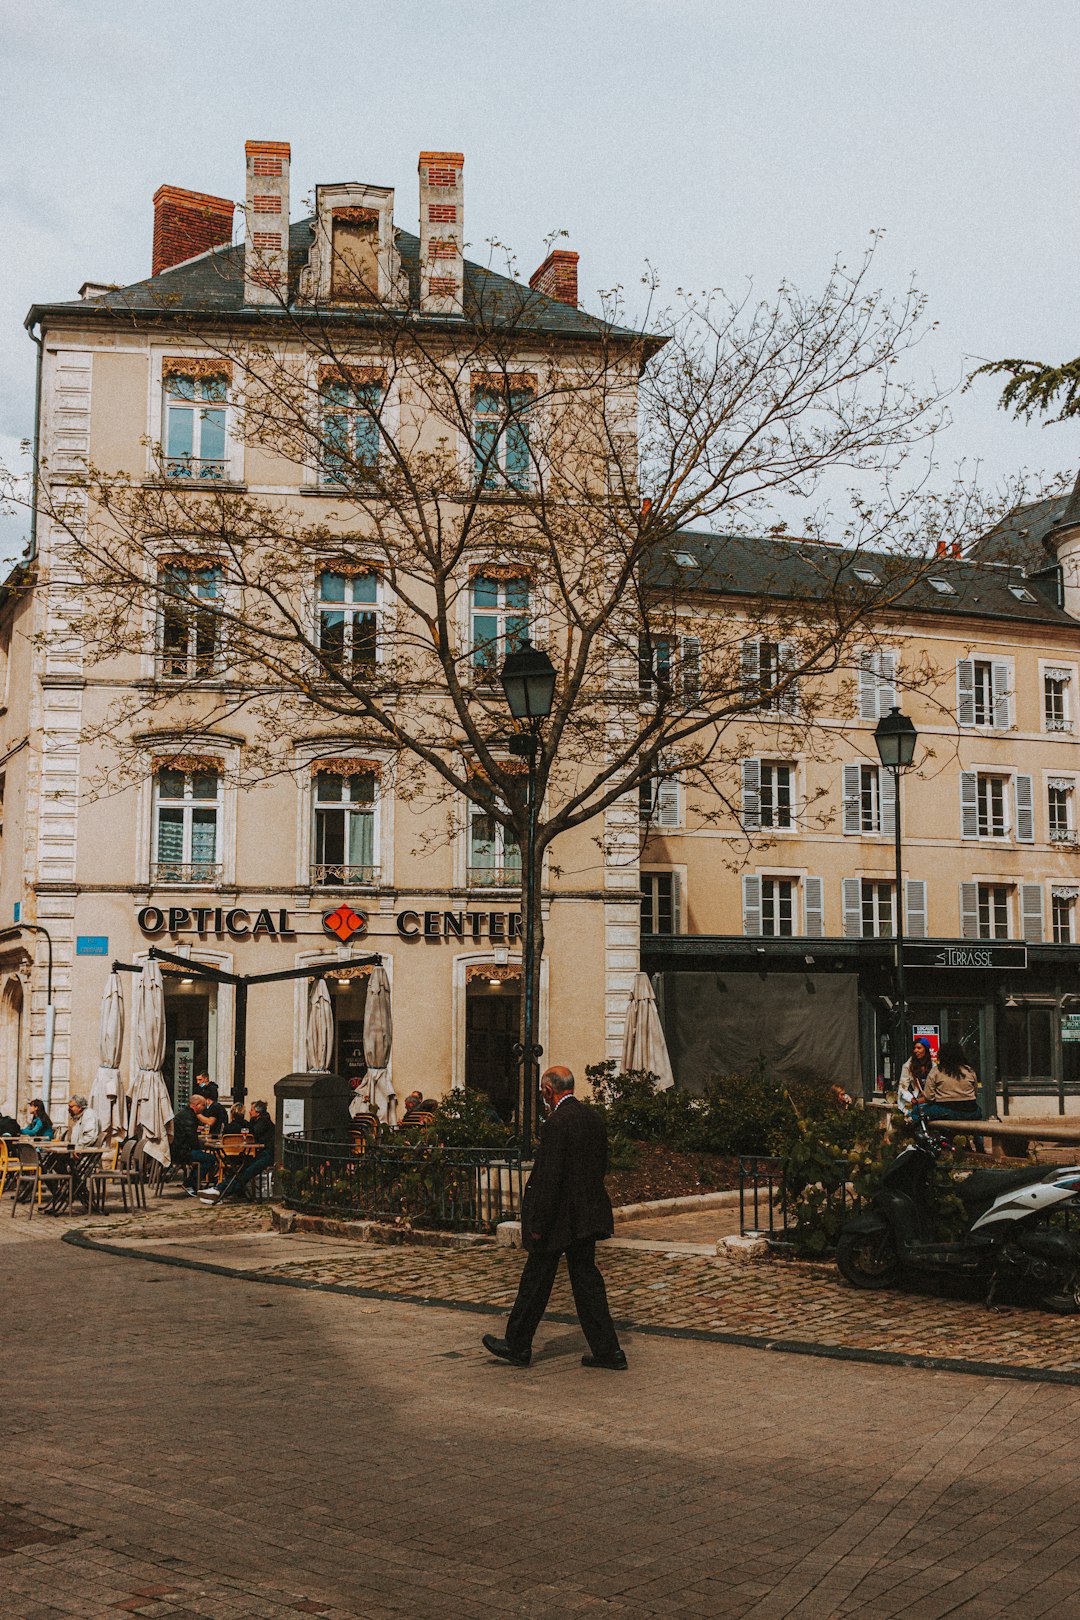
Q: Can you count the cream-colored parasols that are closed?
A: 5